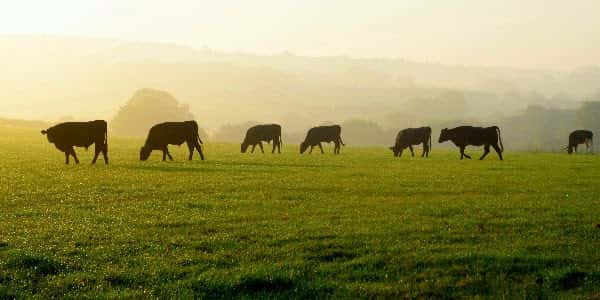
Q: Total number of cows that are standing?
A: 7